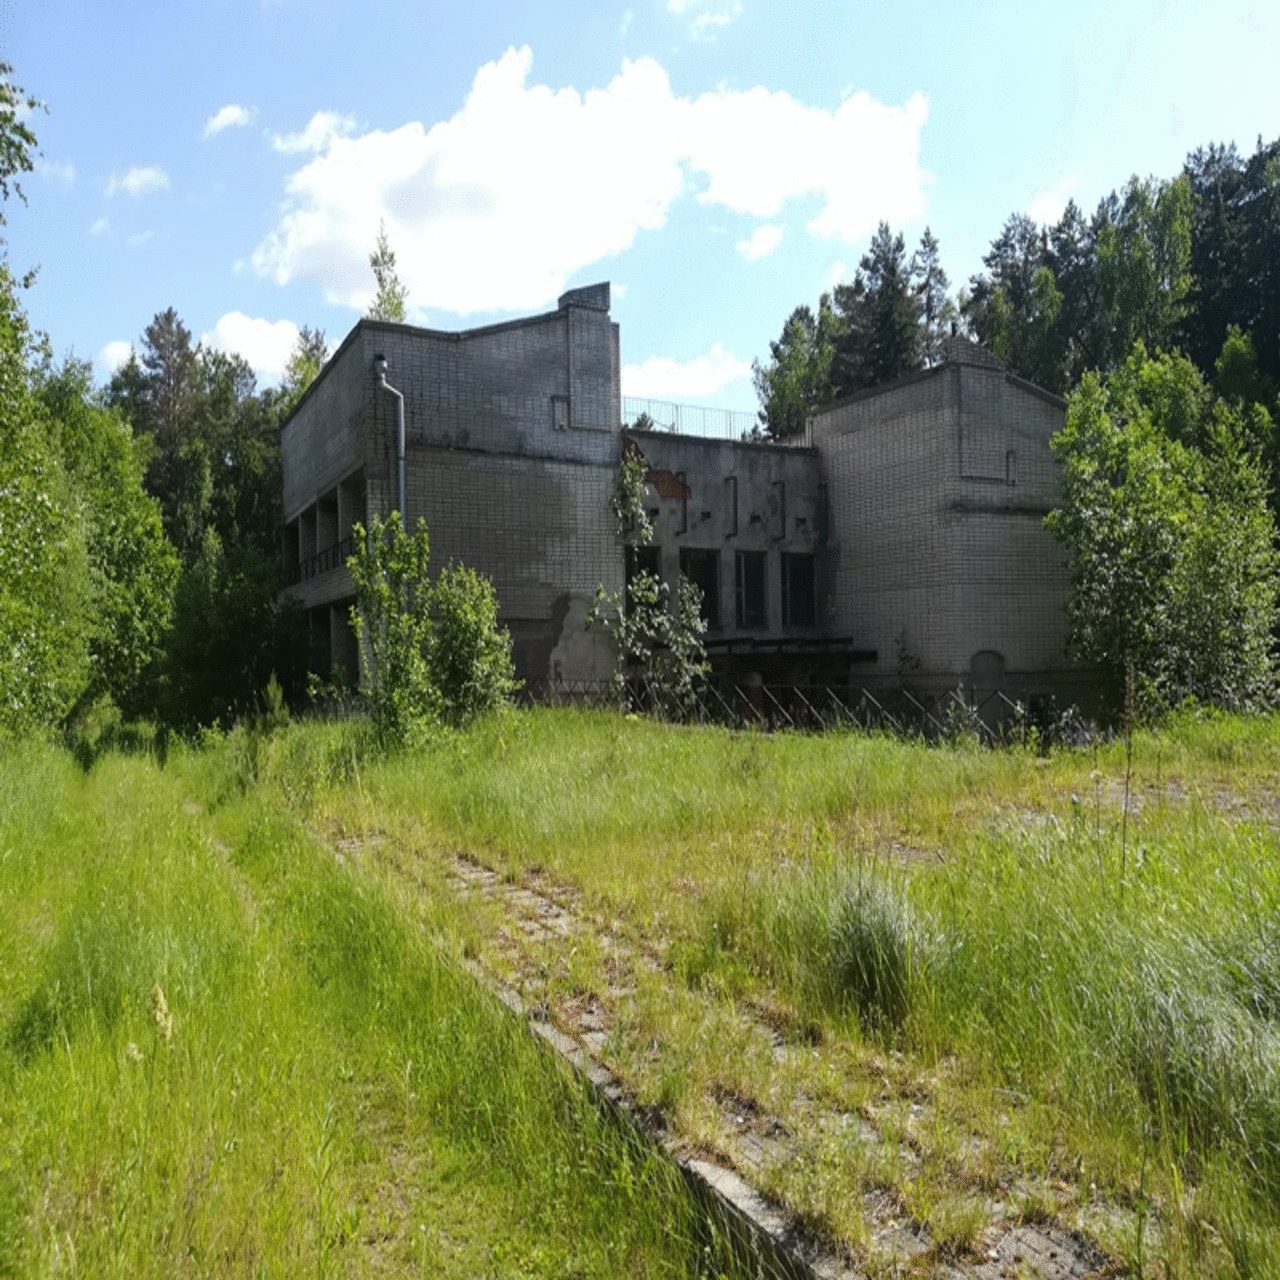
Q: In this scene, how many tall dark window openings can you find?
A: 4